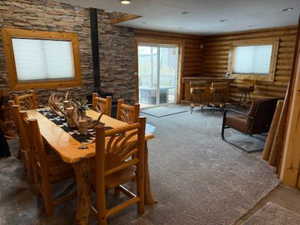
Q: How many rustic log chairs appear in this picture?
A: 6